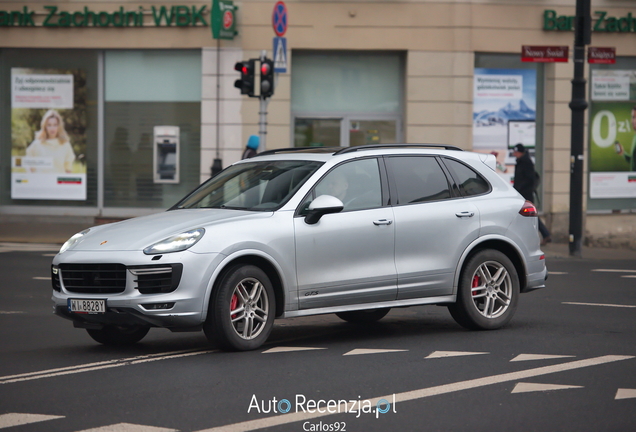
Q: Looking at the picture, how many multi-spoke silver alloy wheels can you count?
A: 2